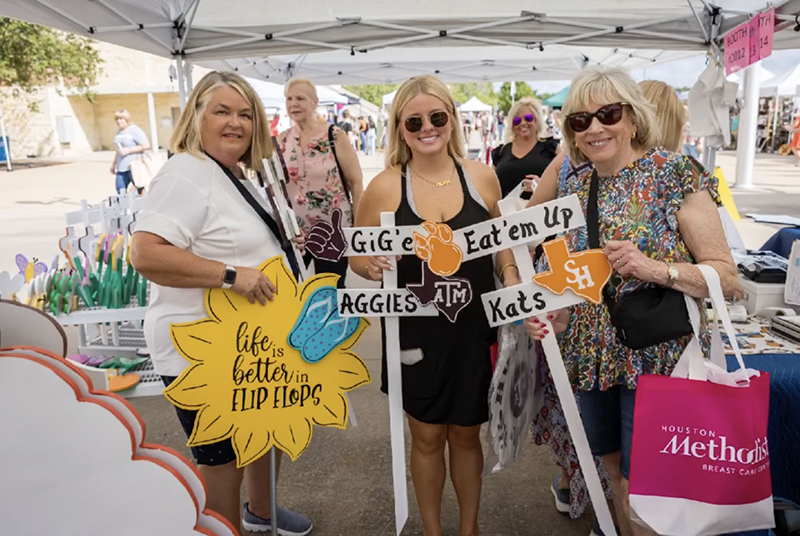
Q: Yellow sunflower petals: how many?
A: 11